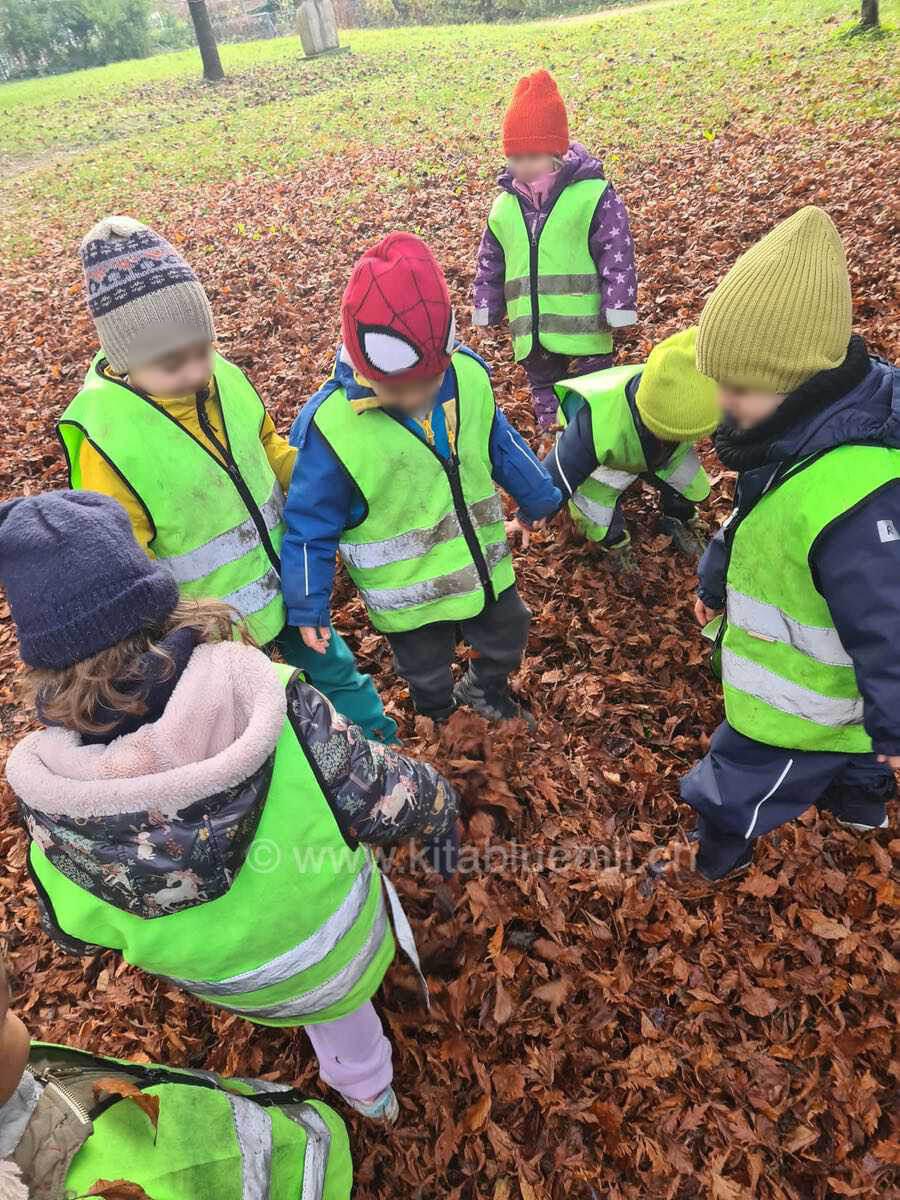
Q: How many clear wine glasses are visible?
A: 0